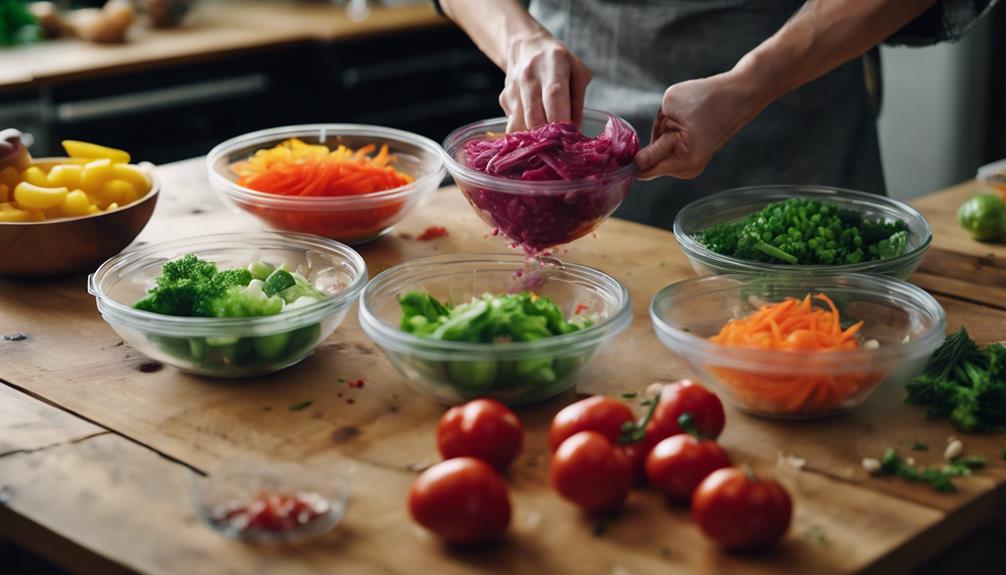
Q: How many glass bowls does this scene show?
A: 7